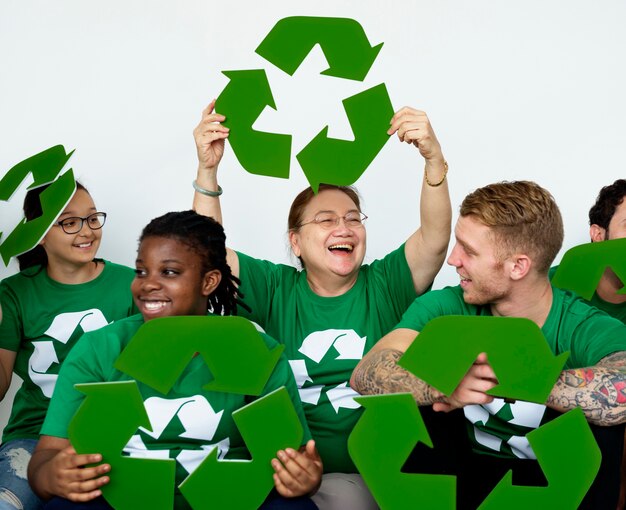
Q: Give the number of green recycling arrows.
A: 12